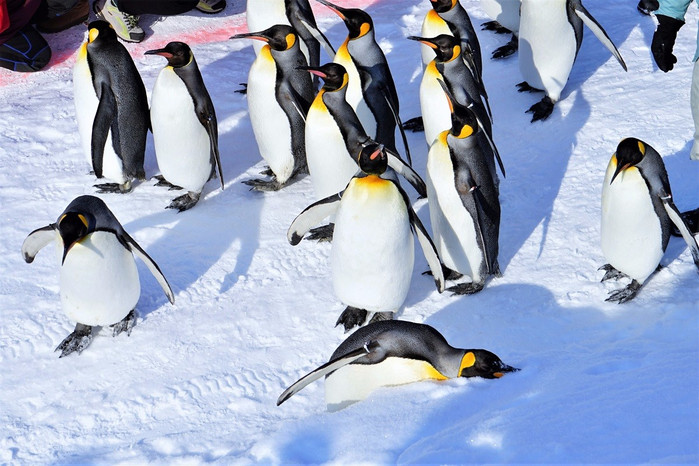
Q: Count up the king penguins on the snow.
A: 15